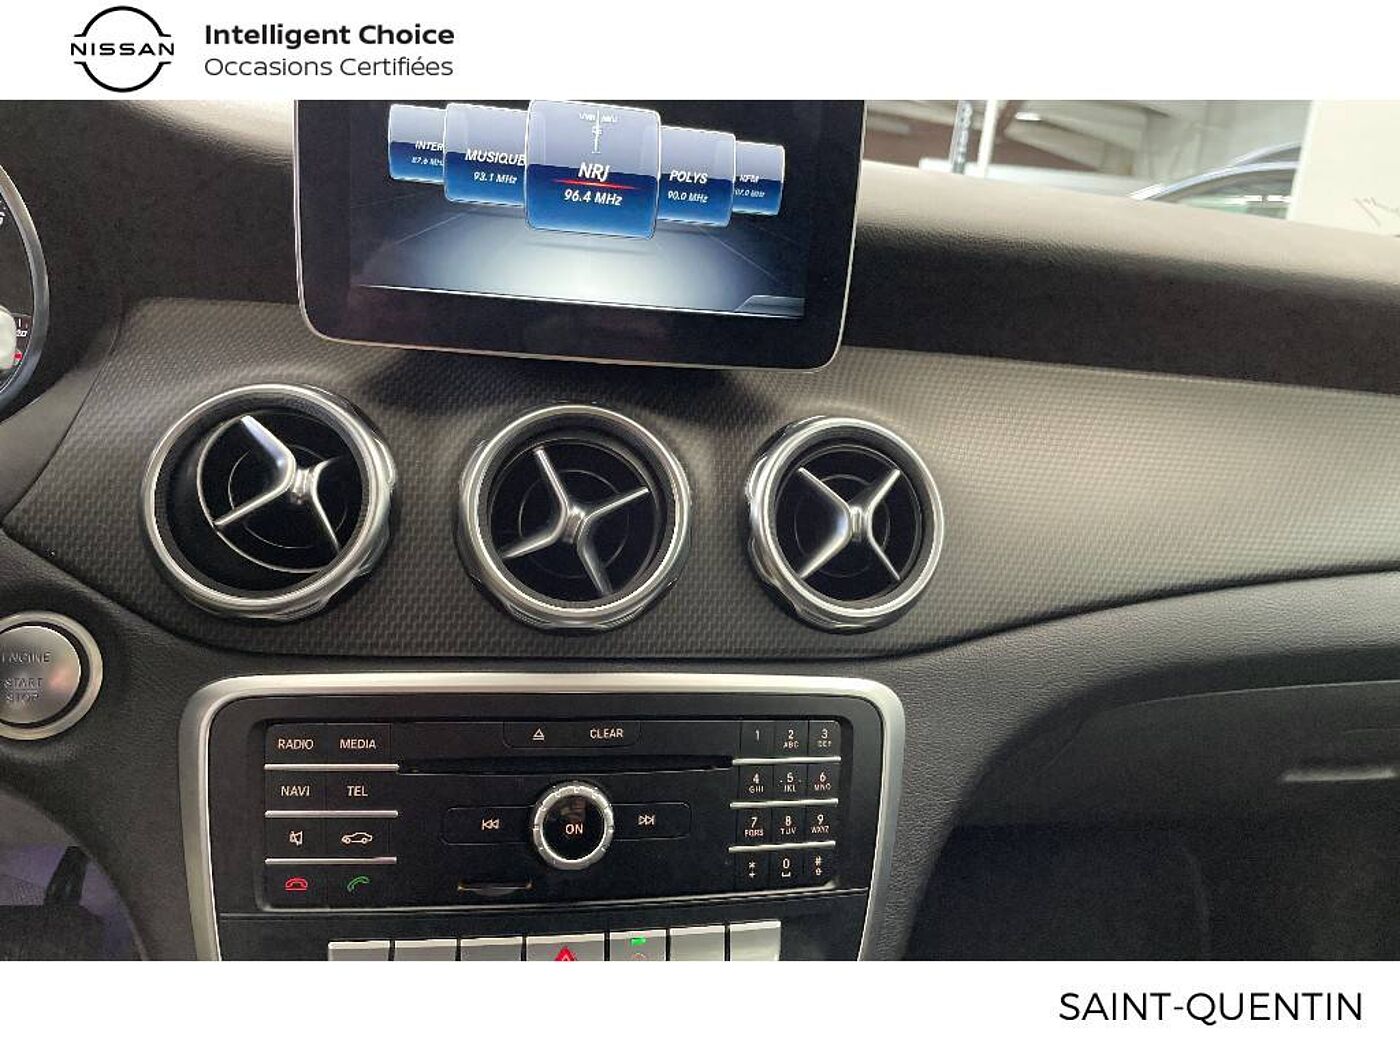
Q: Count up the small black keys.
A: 12